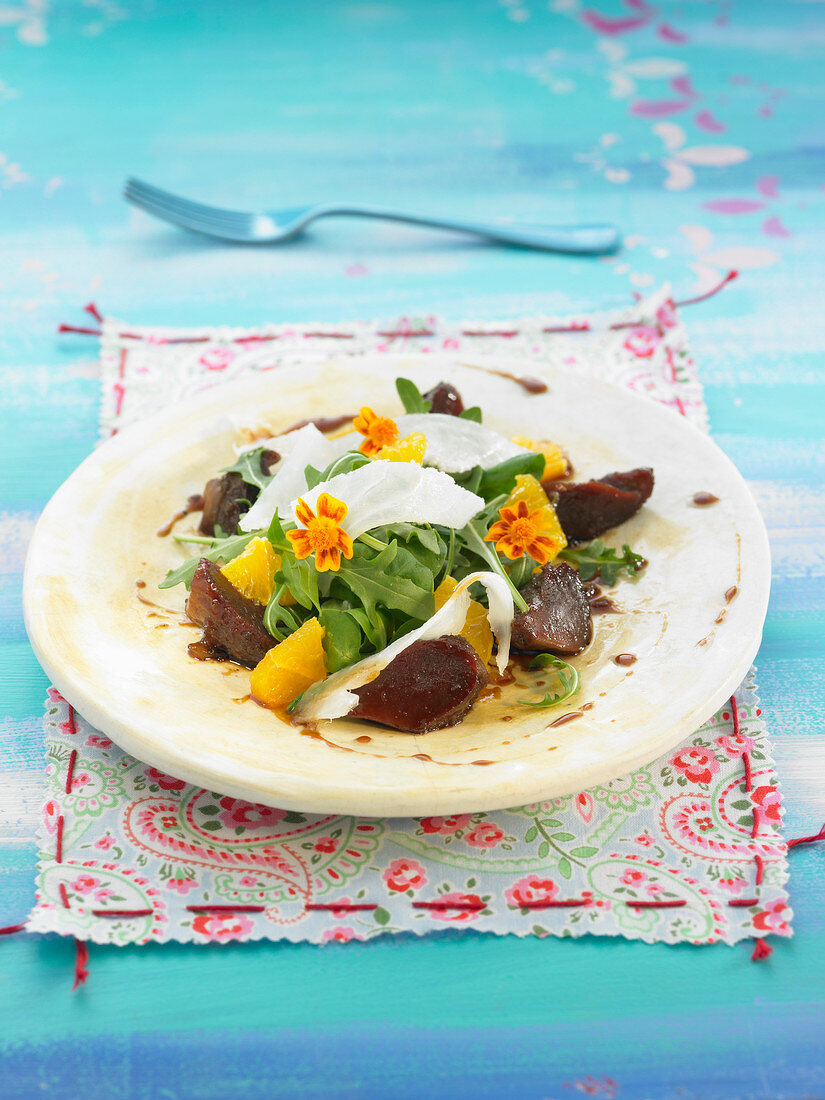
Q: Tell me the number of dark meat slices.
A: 6